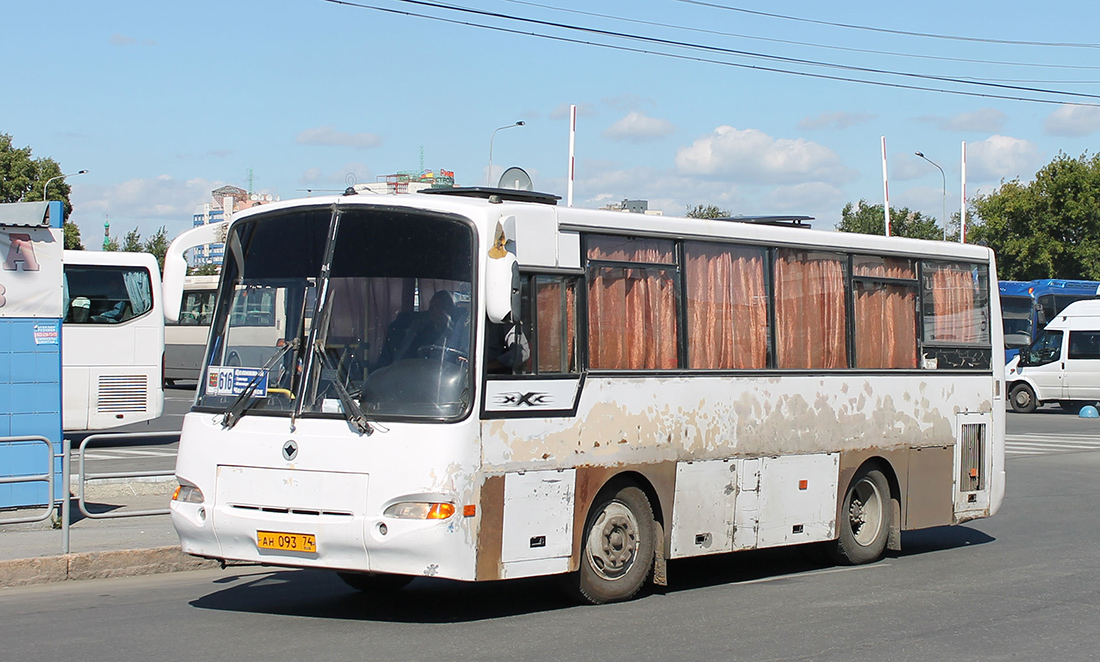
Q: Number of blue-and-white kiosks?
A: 1